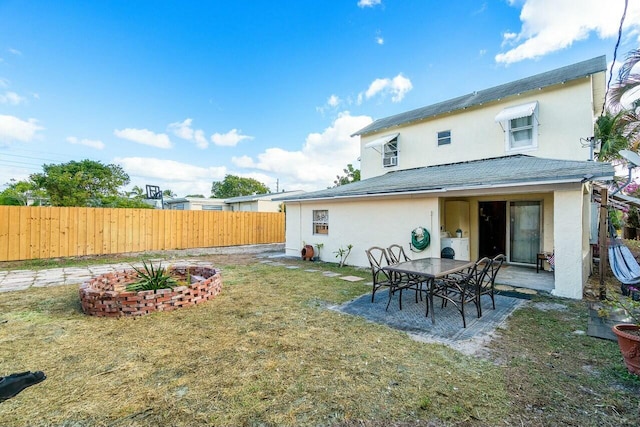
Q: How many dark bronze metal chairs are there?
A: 4